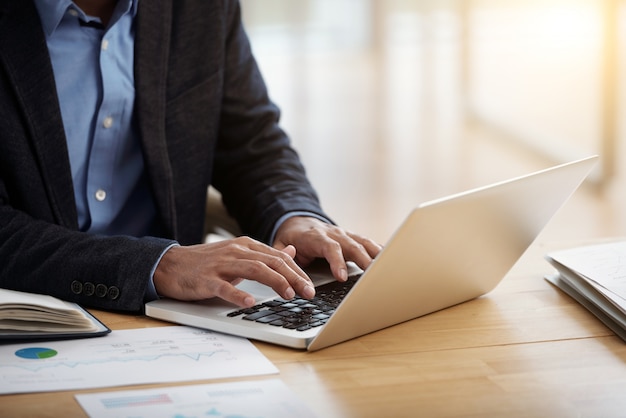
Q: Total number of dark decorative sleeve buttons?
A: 4